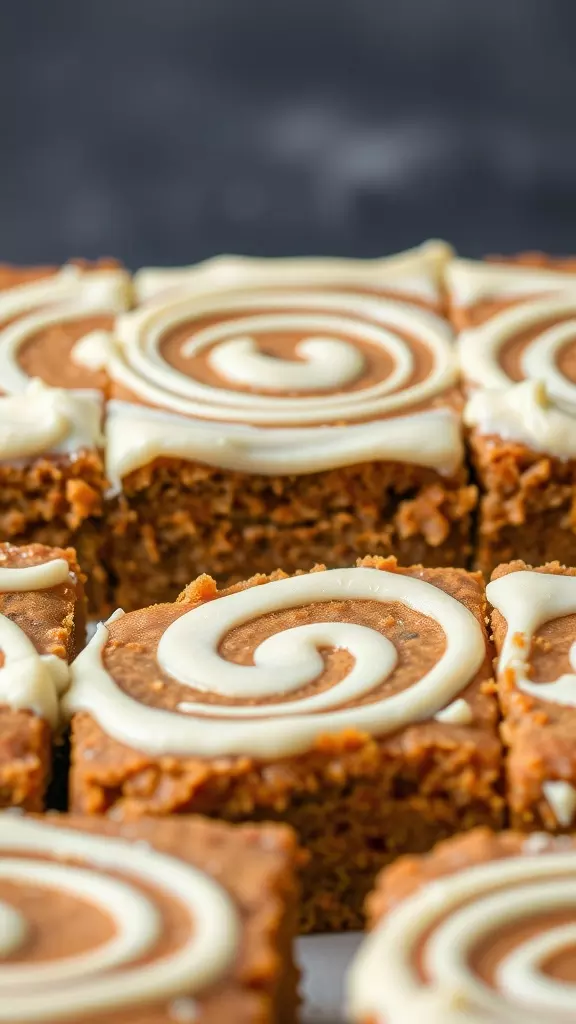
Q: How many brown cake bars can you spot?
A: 8